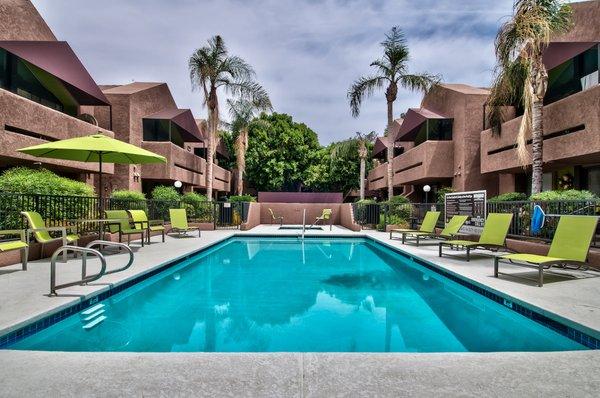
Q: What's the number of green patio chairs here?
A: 11